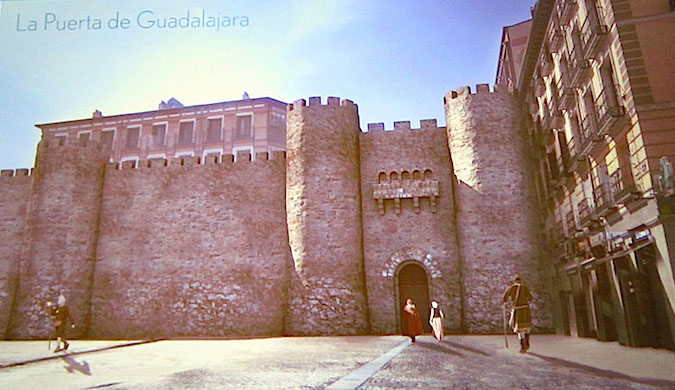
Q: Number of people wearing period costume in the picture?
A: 4